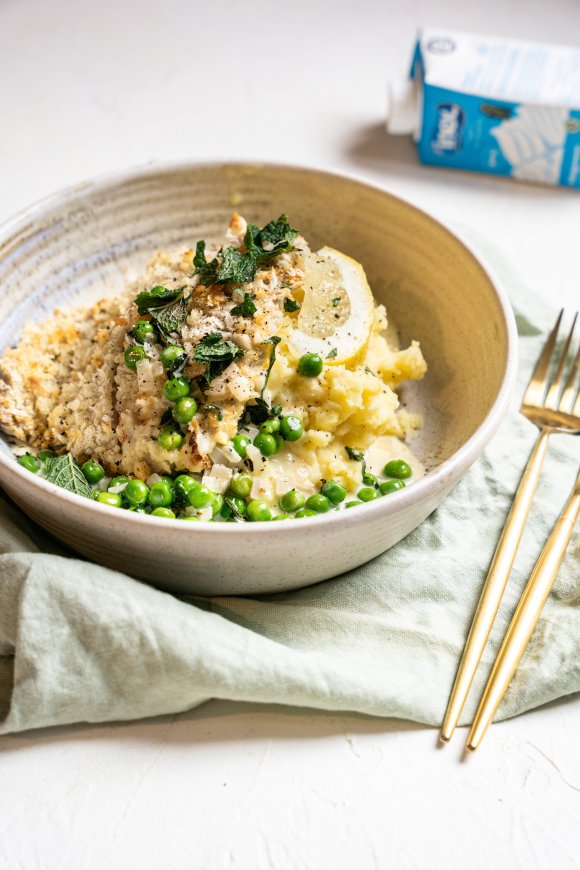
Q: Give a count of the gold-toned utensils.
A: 2